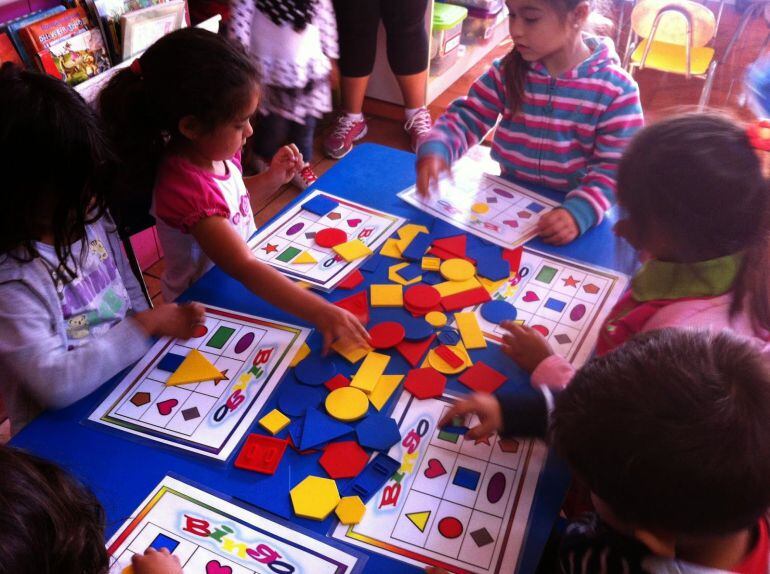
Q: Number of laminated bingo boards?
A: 6